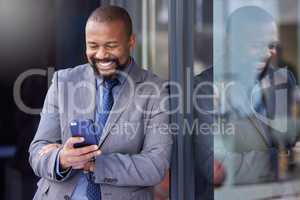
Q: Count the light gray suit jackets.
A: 1